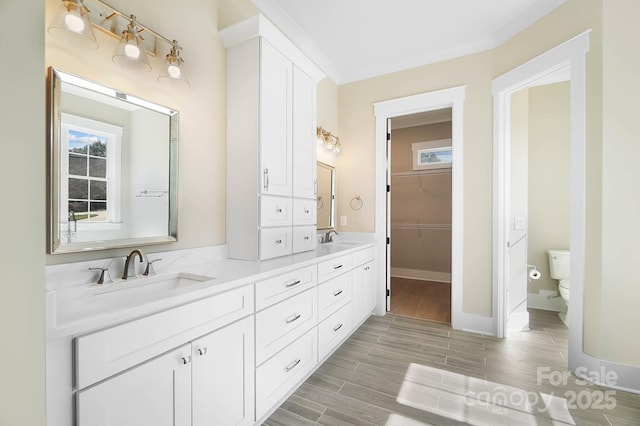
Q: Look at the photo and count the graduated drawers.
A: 6